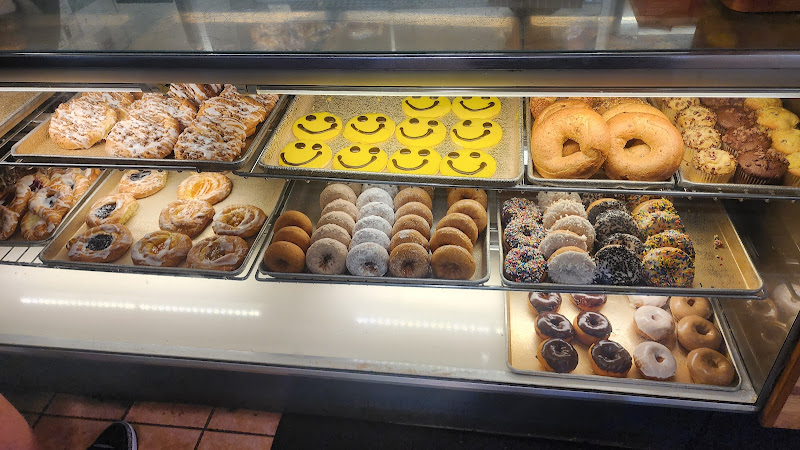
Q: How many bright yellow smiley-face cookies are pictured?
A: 10